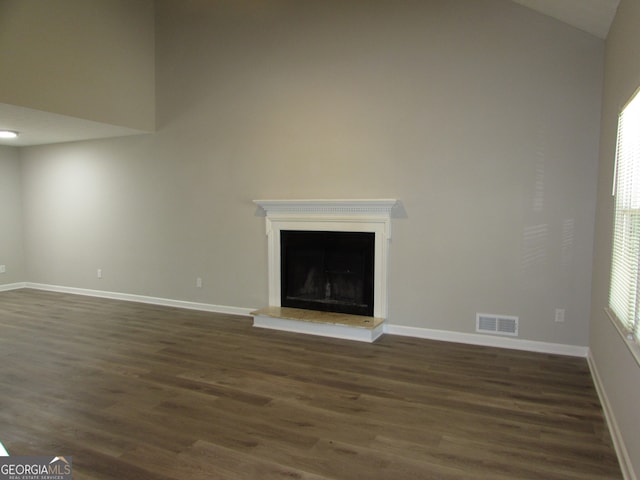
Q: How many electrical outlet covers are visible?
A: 4